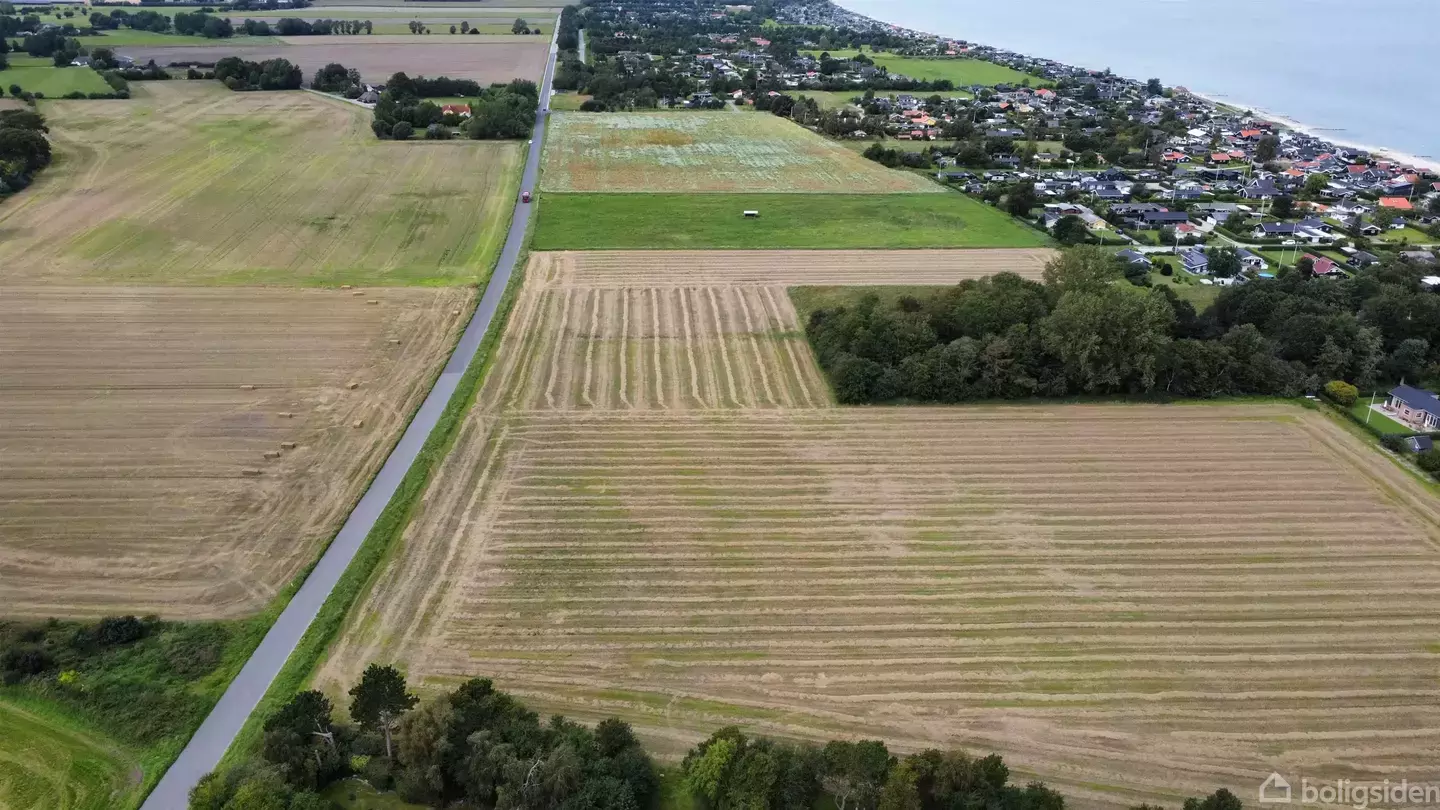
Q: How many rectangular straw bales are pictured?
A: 12